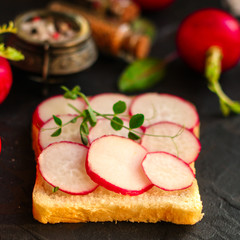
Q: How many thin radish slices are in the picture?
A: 9